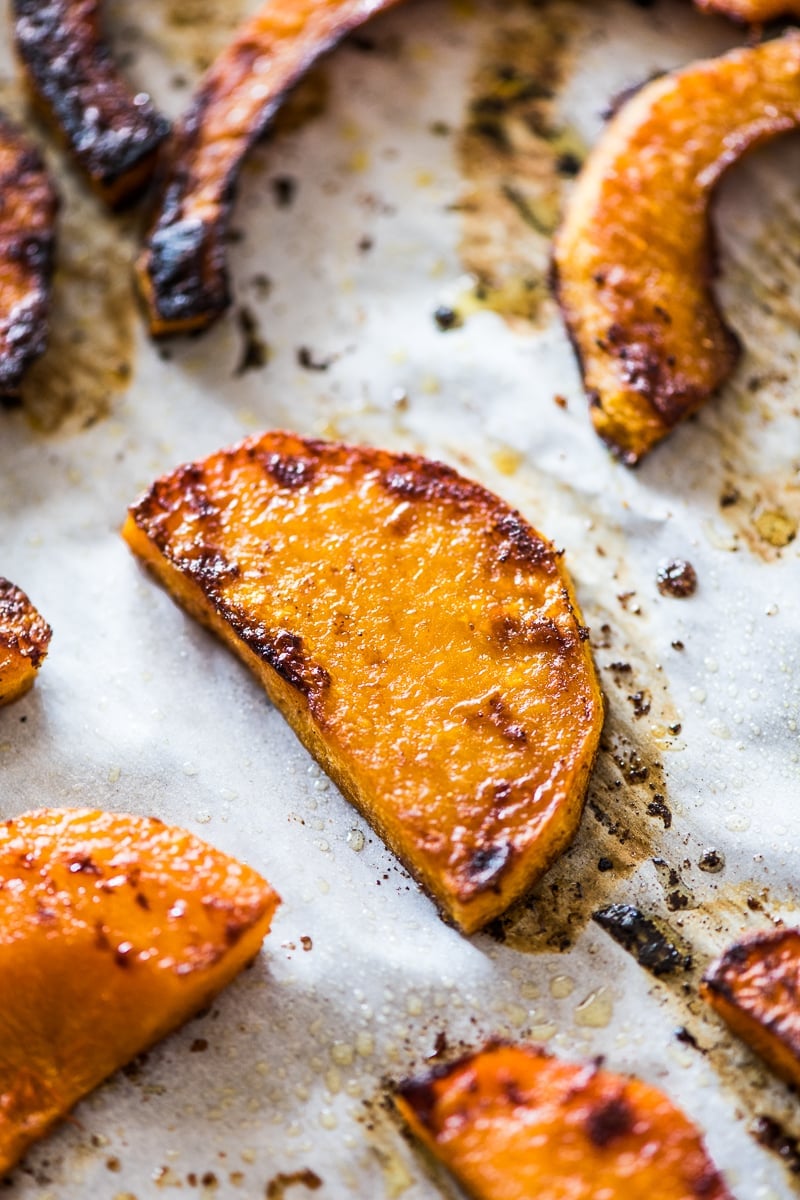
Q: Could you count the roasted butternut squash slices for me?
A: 10